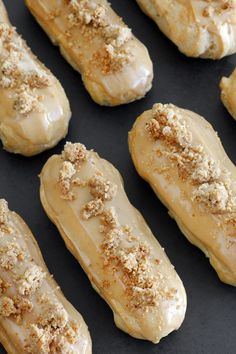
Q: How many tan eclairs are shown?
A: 7